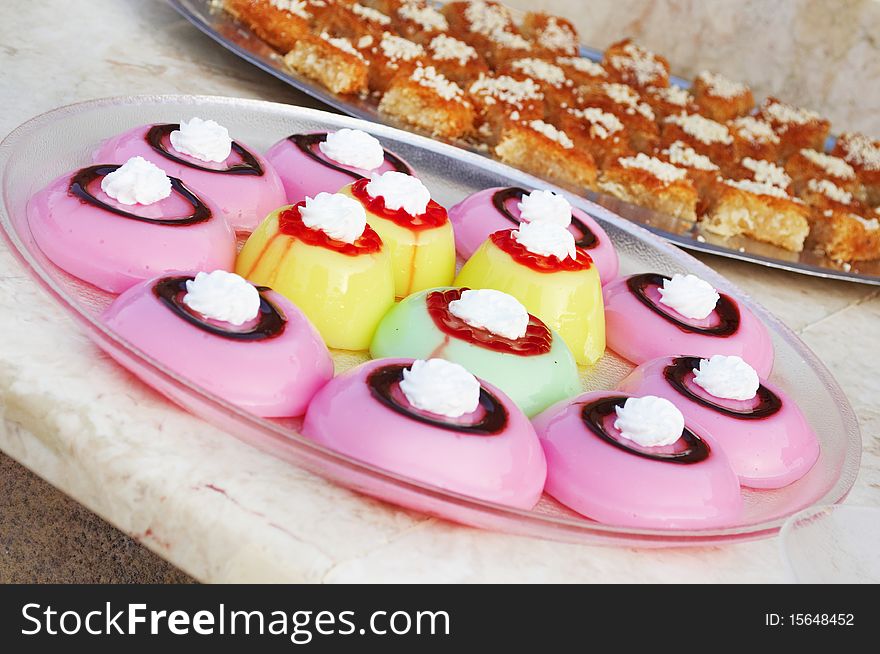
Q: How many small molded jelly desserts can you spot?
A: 13